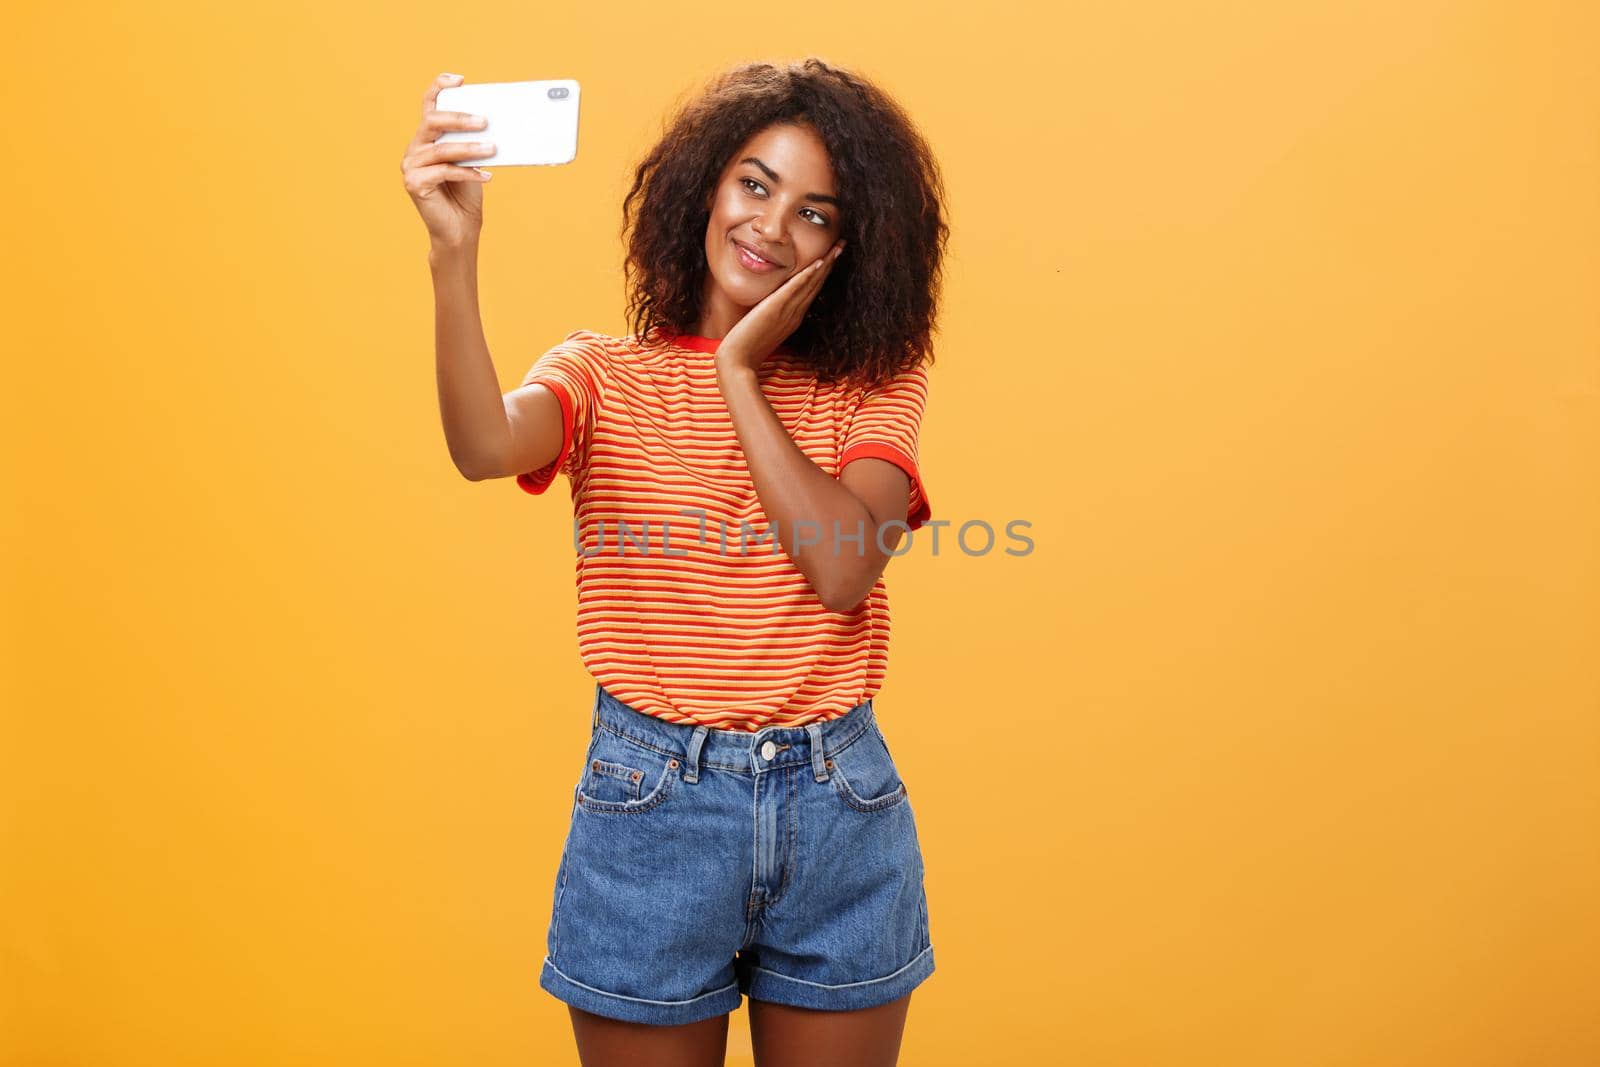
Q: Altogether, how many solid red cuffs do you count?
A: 2